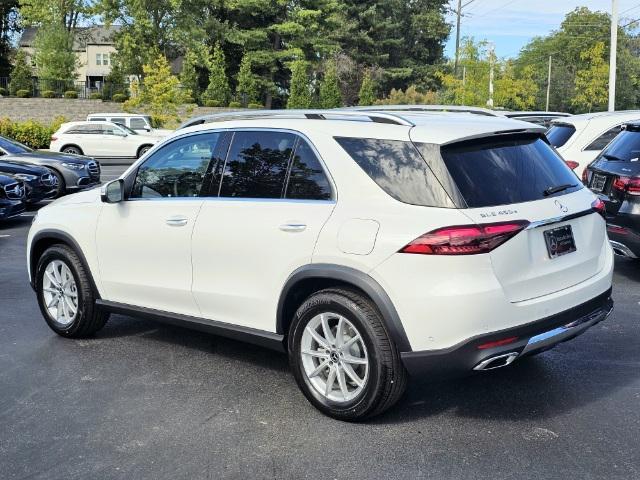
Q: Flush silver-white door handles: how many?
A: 2